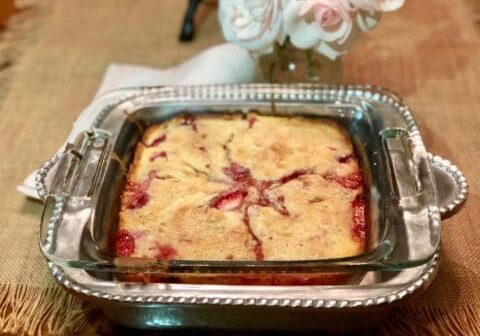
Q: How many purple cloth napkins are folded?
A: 0